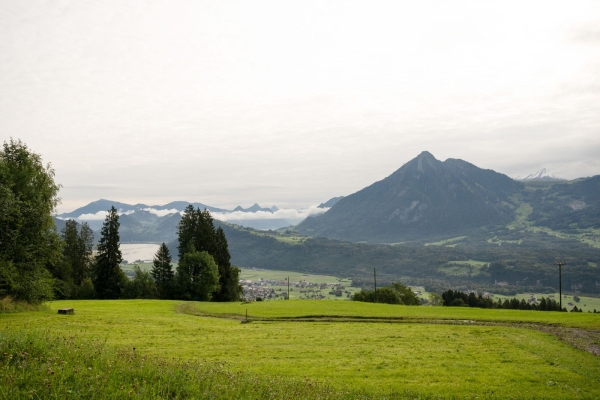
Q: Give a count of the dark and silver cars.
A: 0